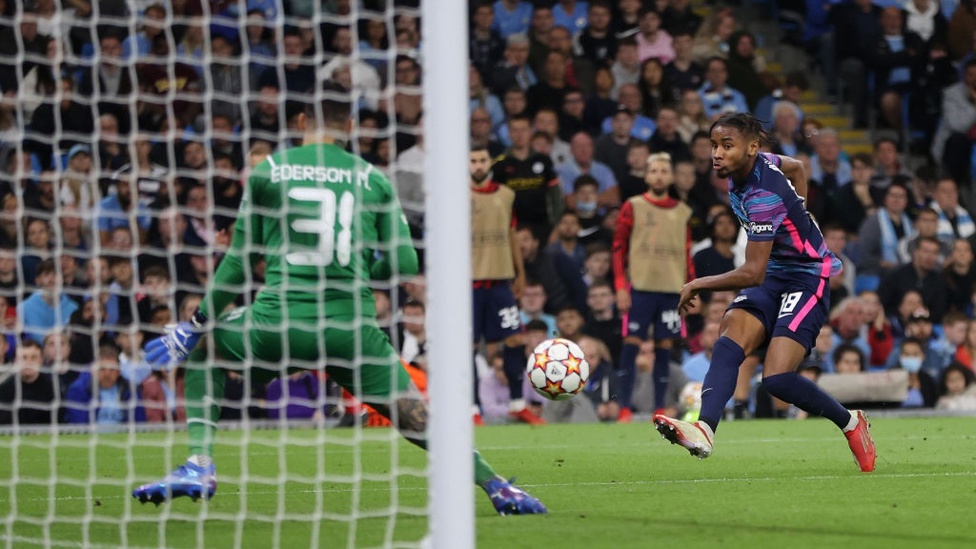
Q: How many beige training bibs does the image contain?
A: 2